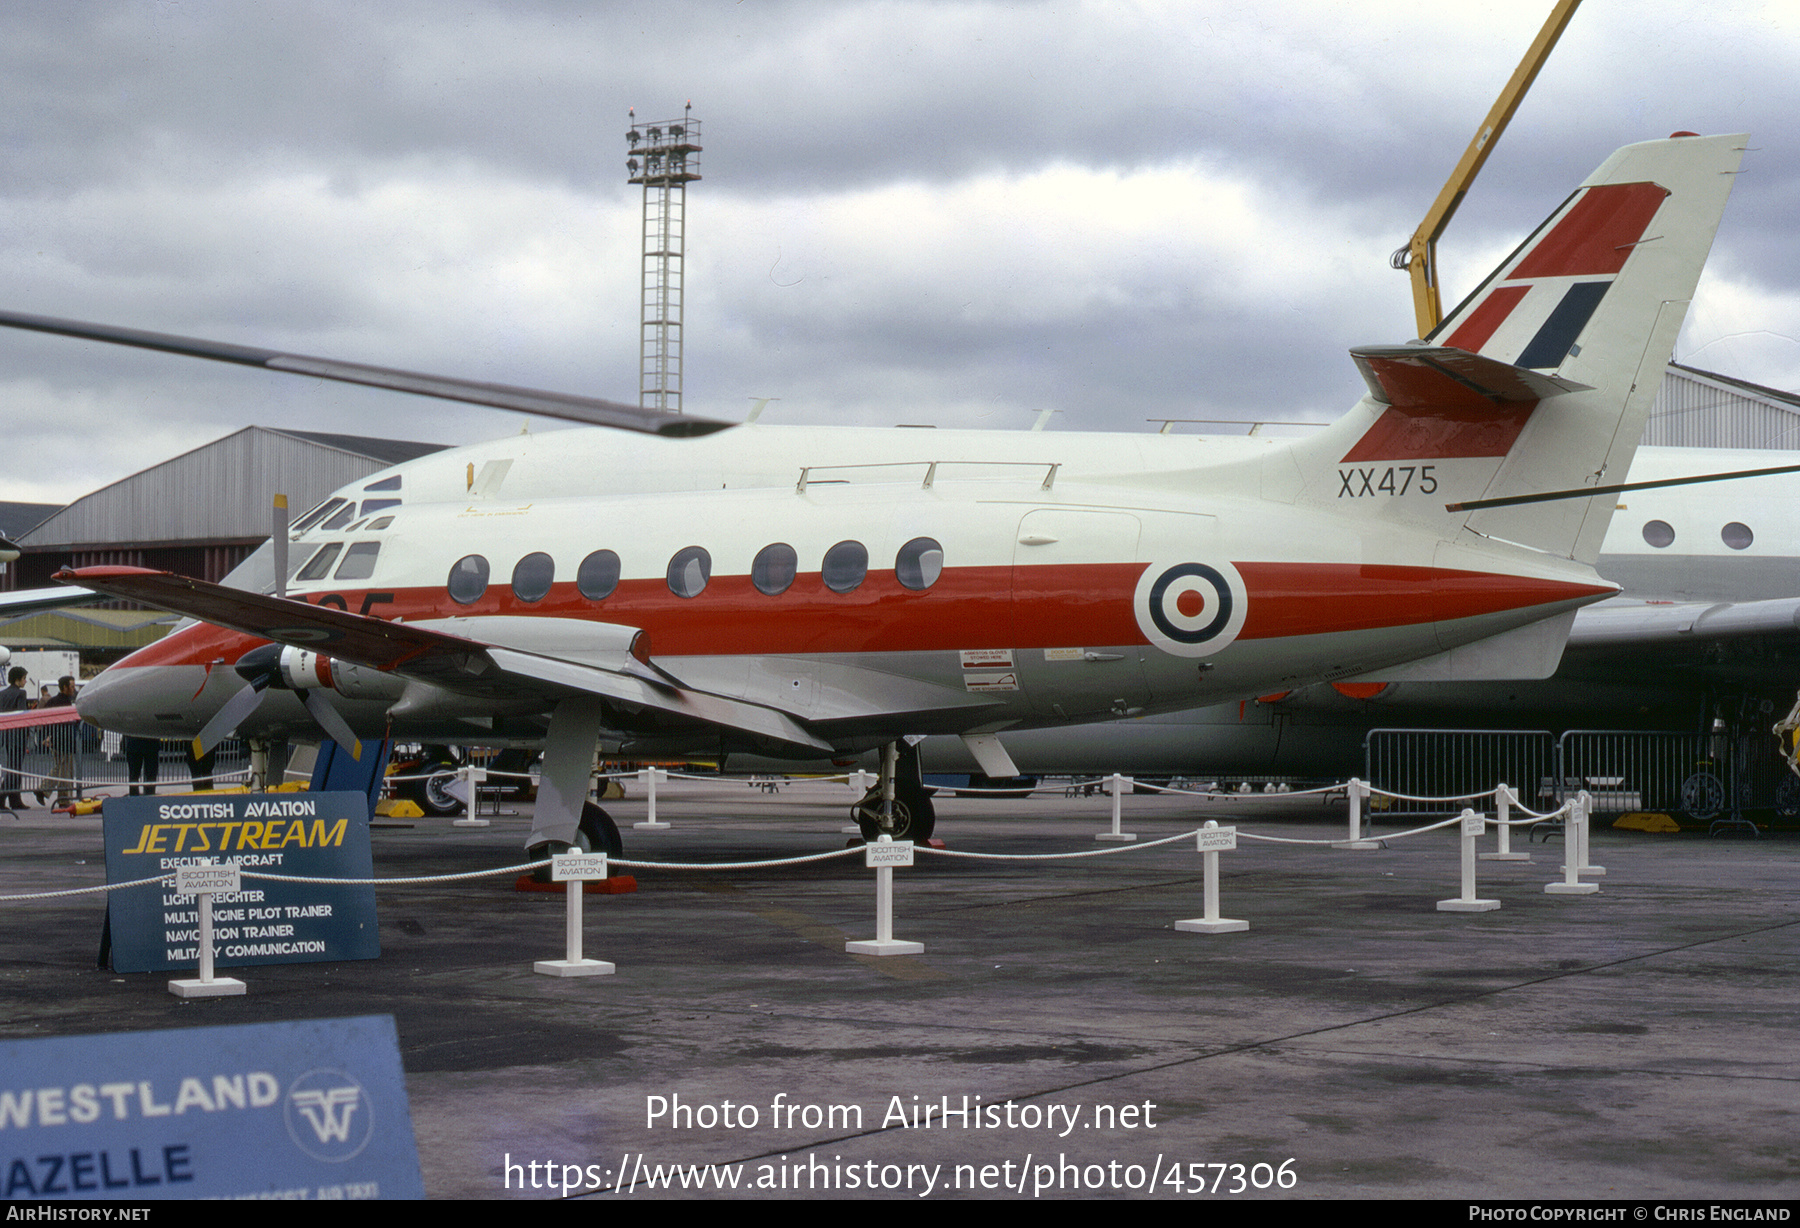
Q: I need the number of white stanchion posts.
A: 13